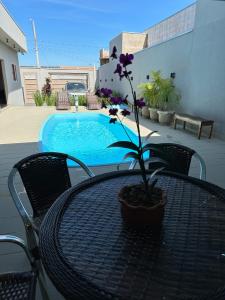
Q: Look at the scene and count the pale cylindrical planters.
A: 3